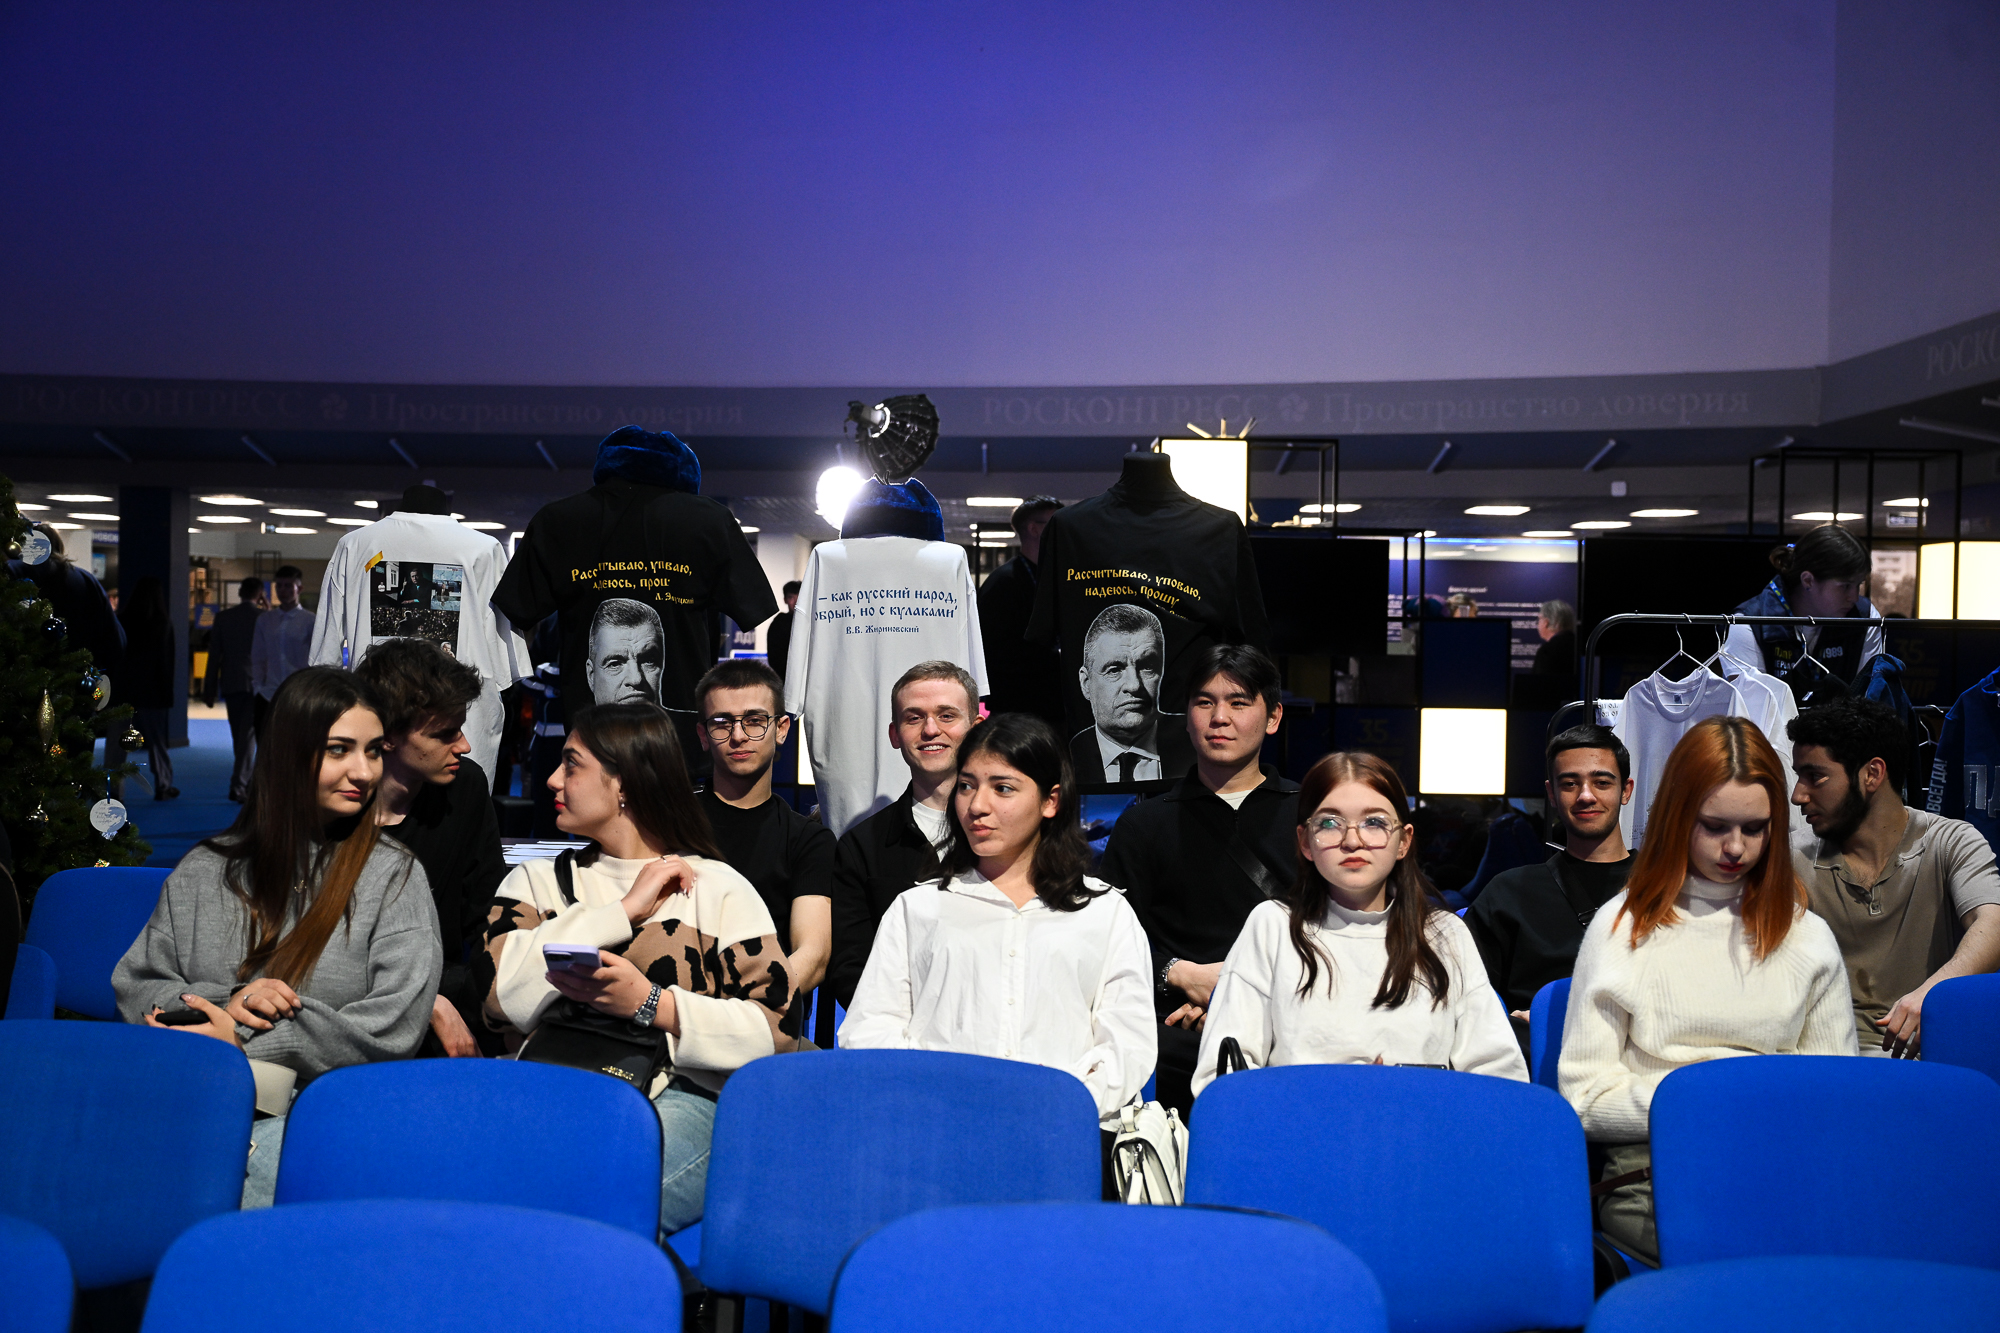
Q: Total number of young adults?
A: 11